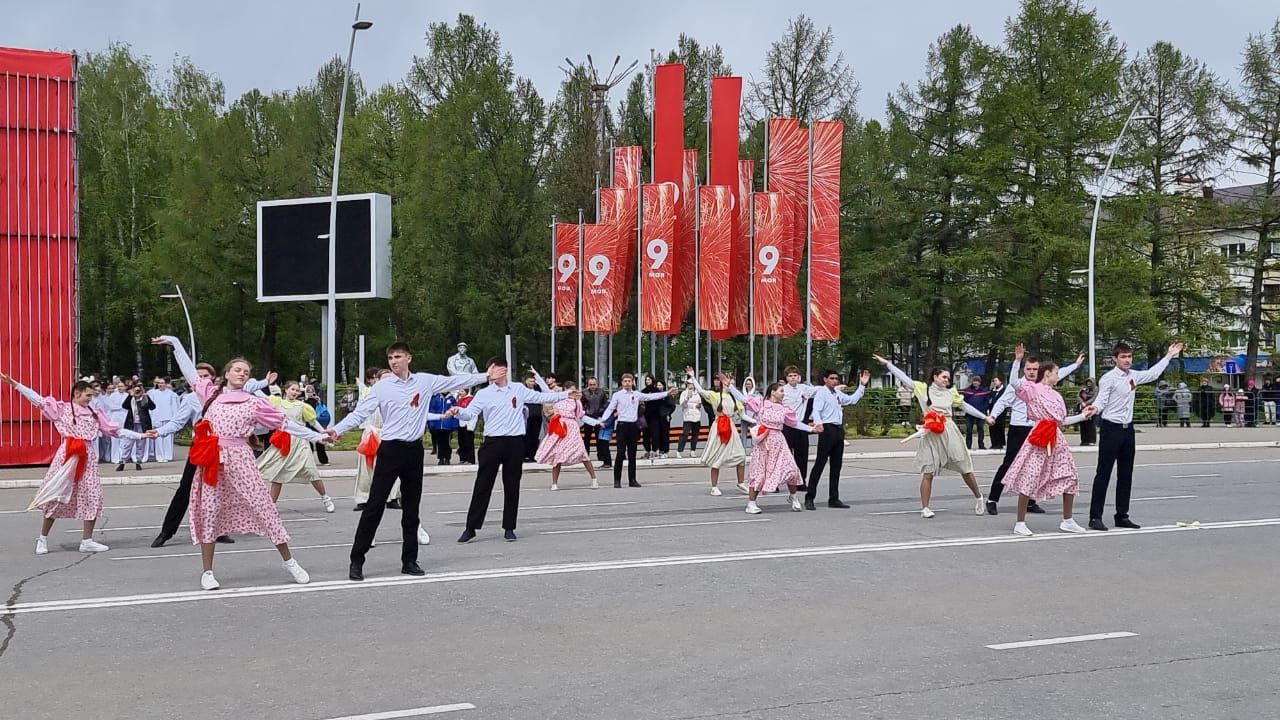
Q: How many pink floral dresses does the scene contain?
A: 5